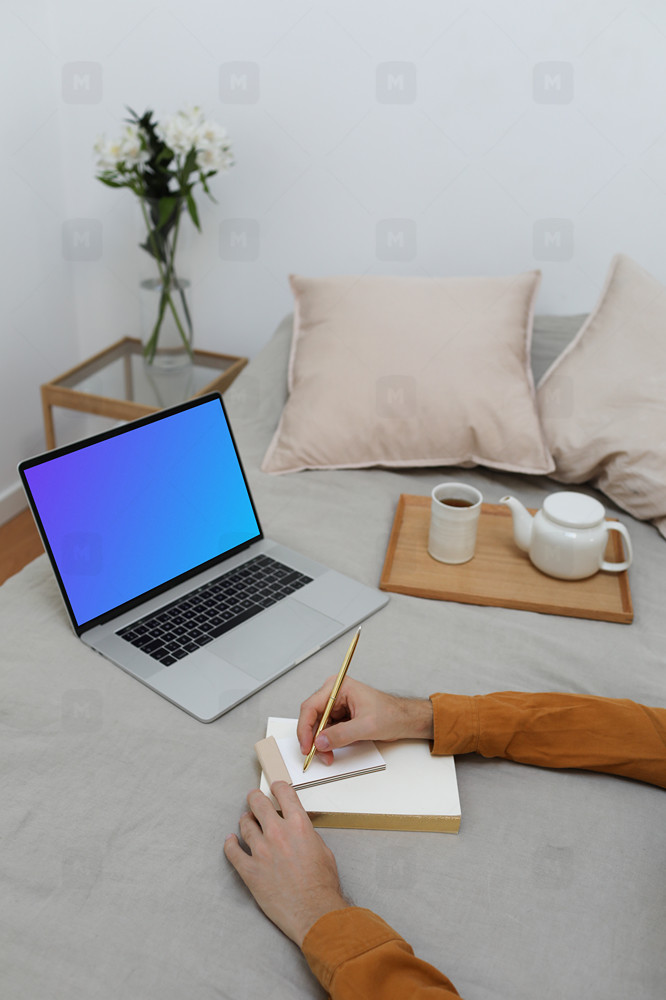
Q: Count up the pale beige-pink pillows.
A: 2